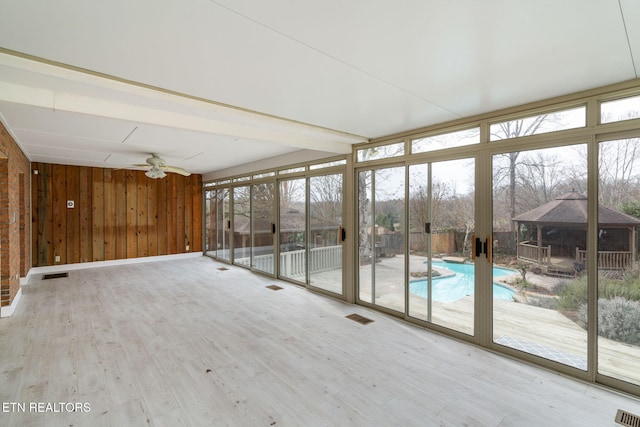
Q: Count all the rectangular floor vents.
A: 5